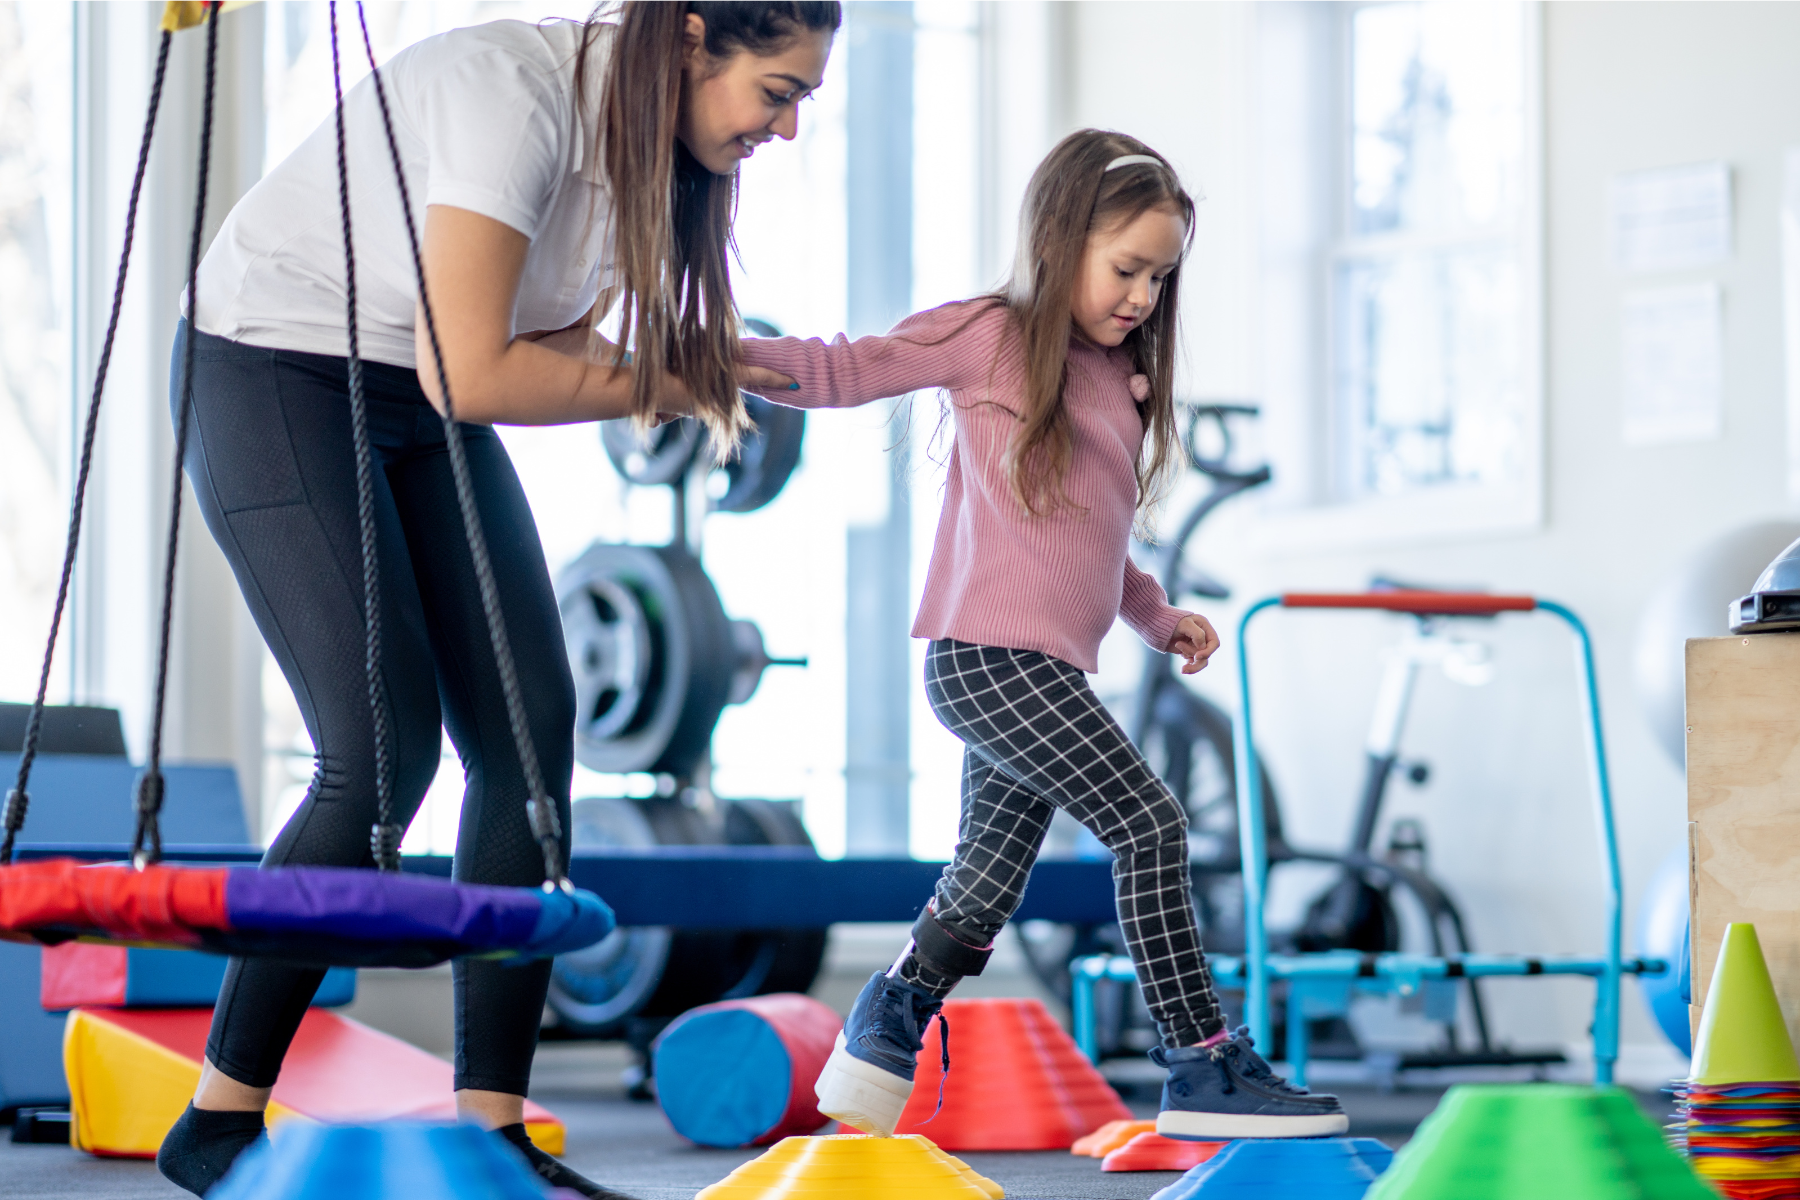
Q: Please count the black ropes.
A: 4